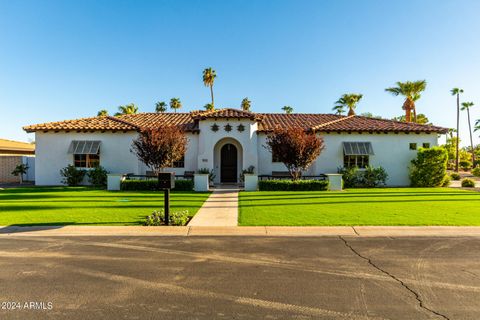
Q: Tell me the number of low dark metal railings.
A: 2